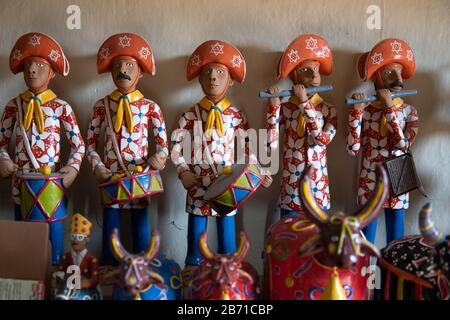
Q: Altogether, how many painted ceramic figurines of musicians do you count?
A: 5